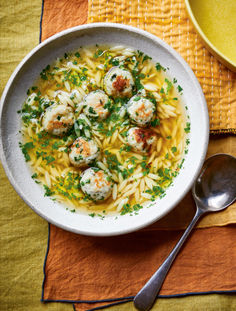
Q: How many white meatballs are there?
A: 7